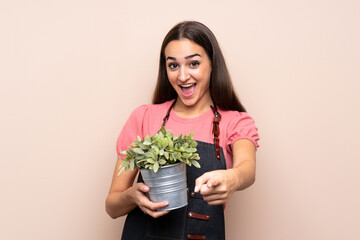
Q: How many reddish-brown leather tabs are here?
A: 2